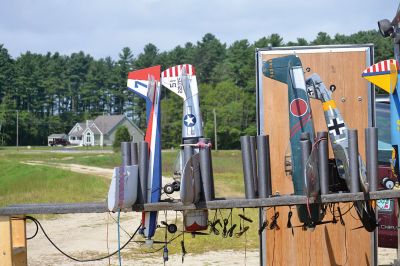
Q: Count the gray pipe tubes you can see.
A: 12